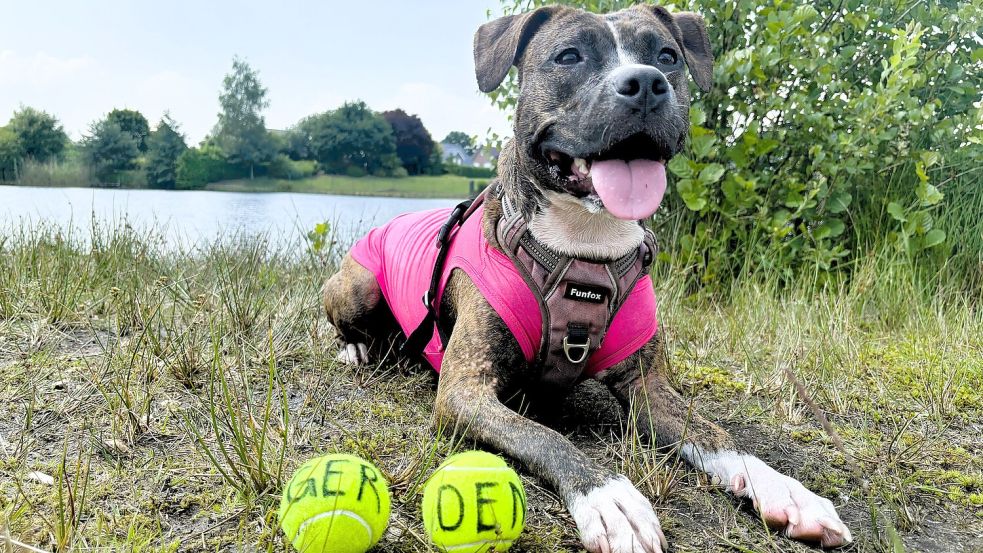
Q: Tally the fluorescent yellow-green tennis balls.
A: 2